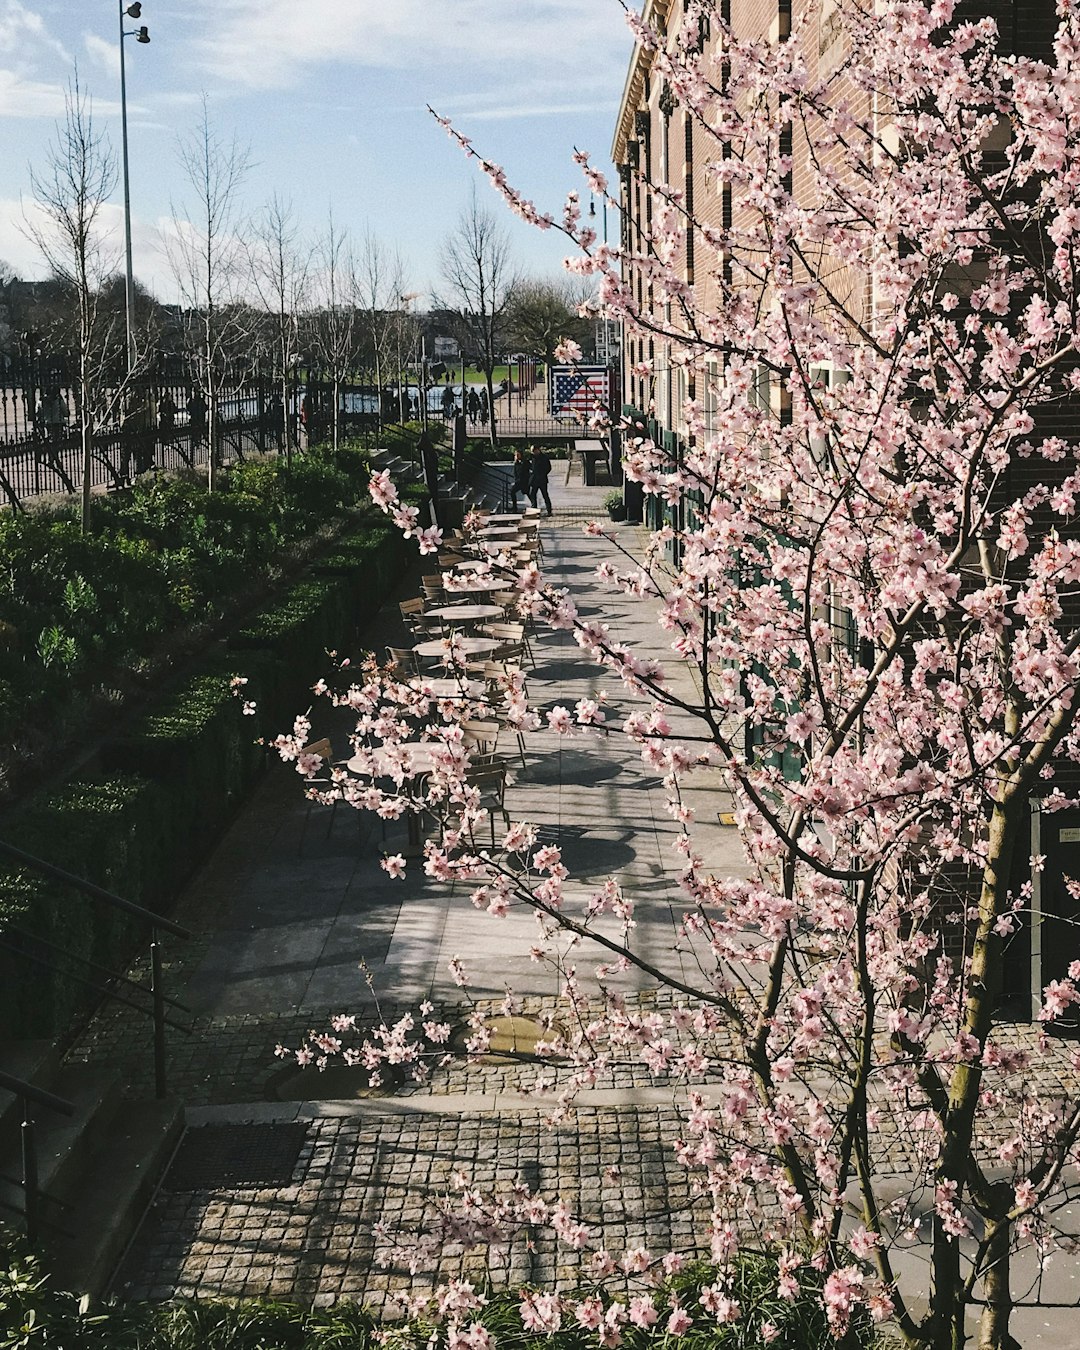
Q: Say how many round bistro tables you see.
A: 9